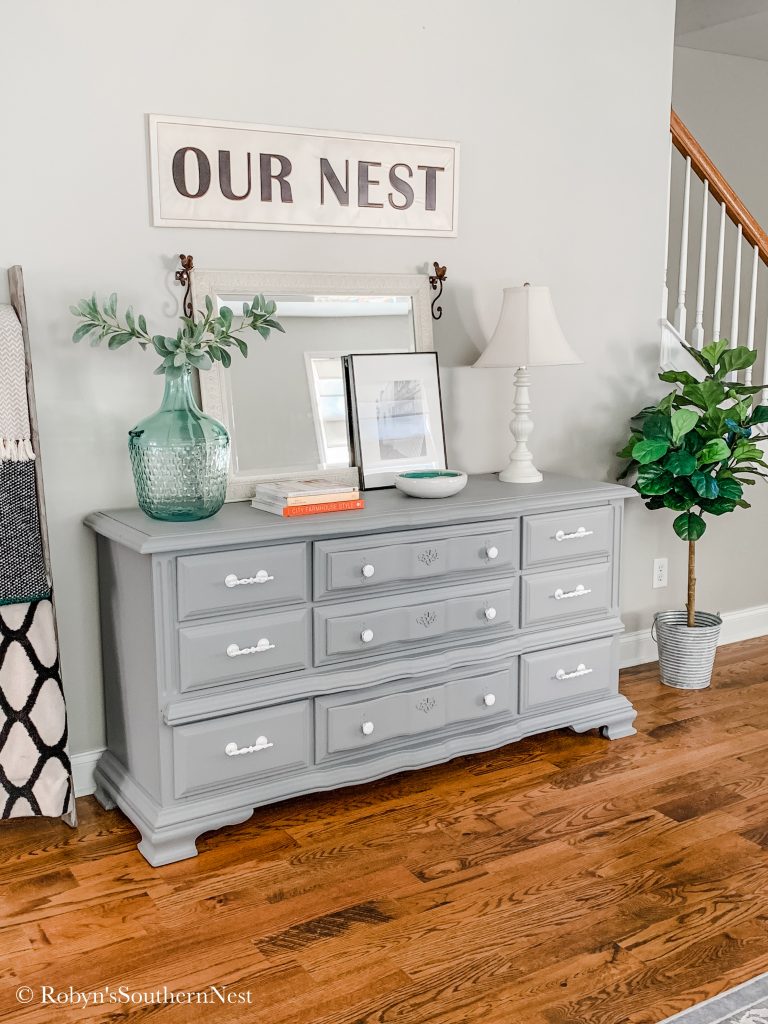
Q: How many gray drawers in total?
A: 9